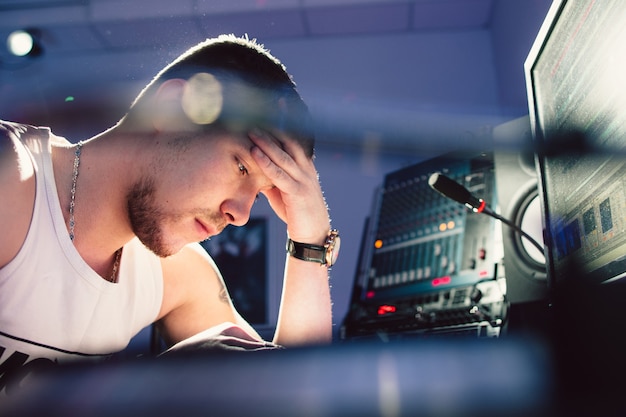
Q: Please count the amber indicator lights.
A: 3